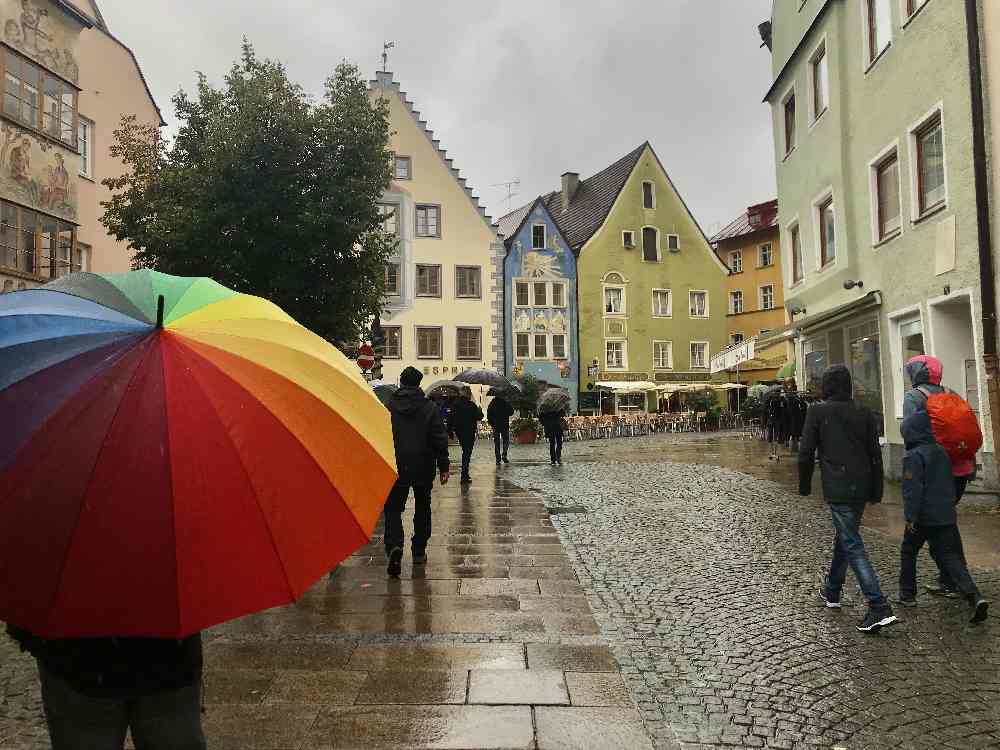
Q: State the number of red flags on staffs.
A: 0